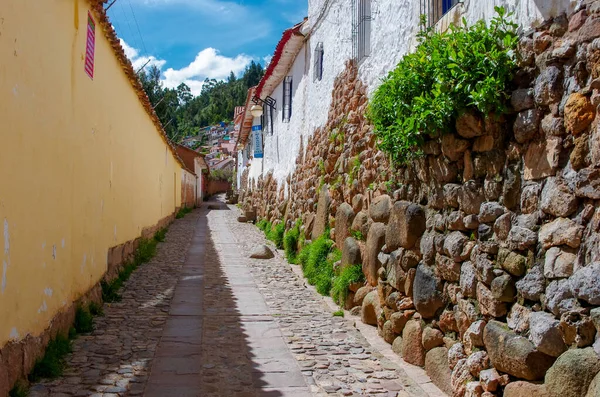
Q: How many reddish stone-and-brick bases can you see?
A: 1